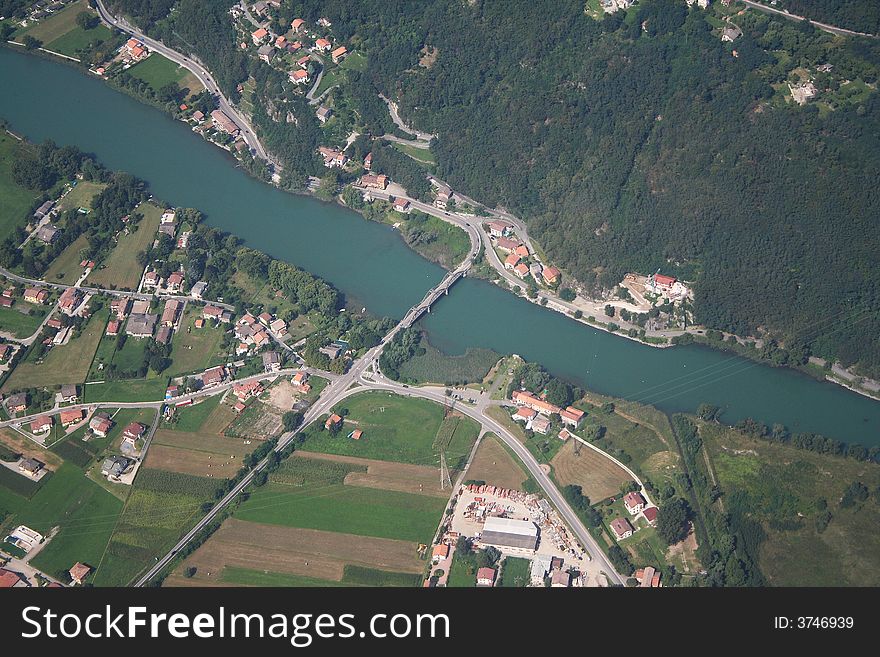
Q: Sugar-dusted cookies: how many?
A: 0